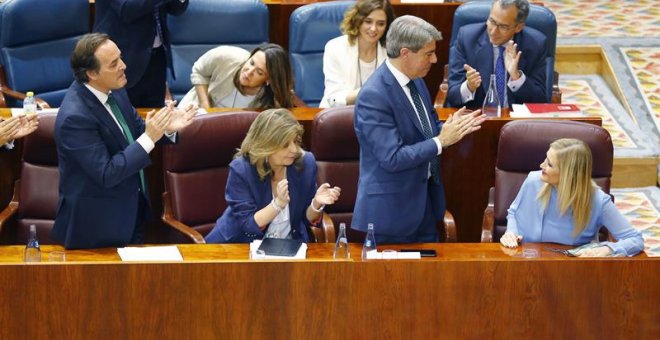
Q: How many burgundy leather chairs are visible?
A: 4